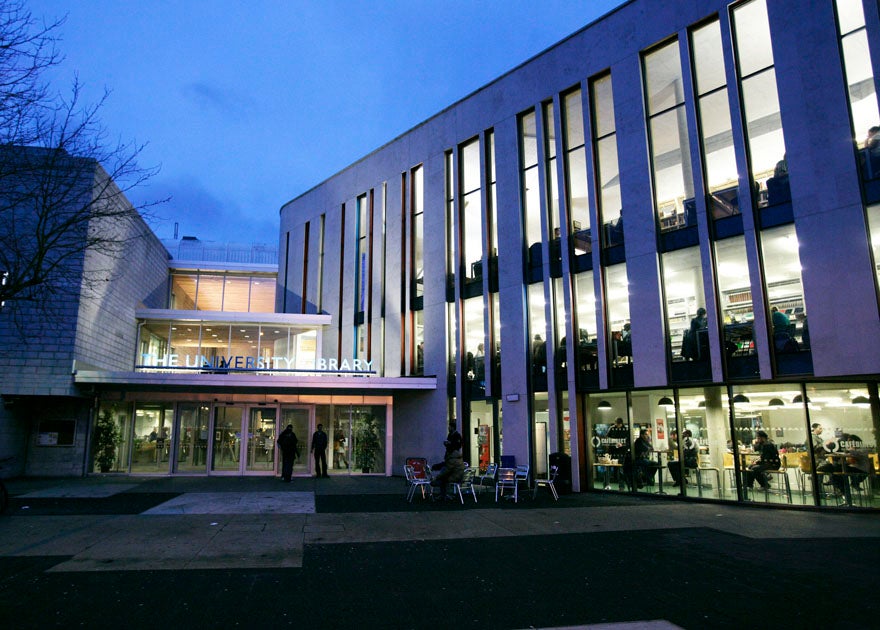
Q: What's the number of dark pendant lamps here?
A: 7